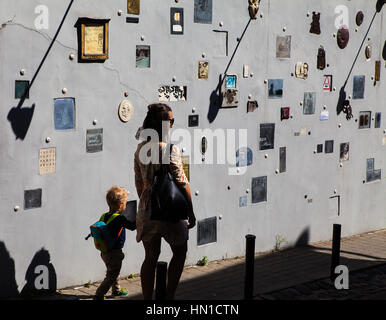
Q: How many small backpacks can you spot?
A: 1